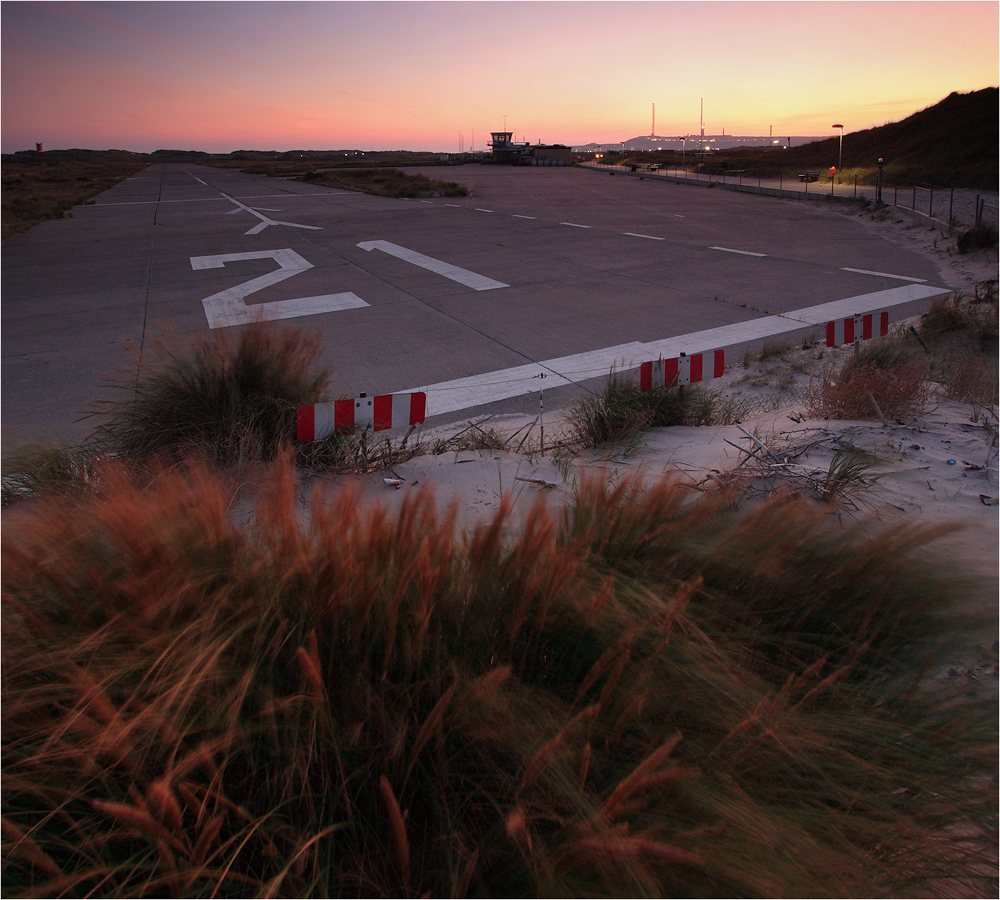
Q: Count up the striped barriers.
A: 3